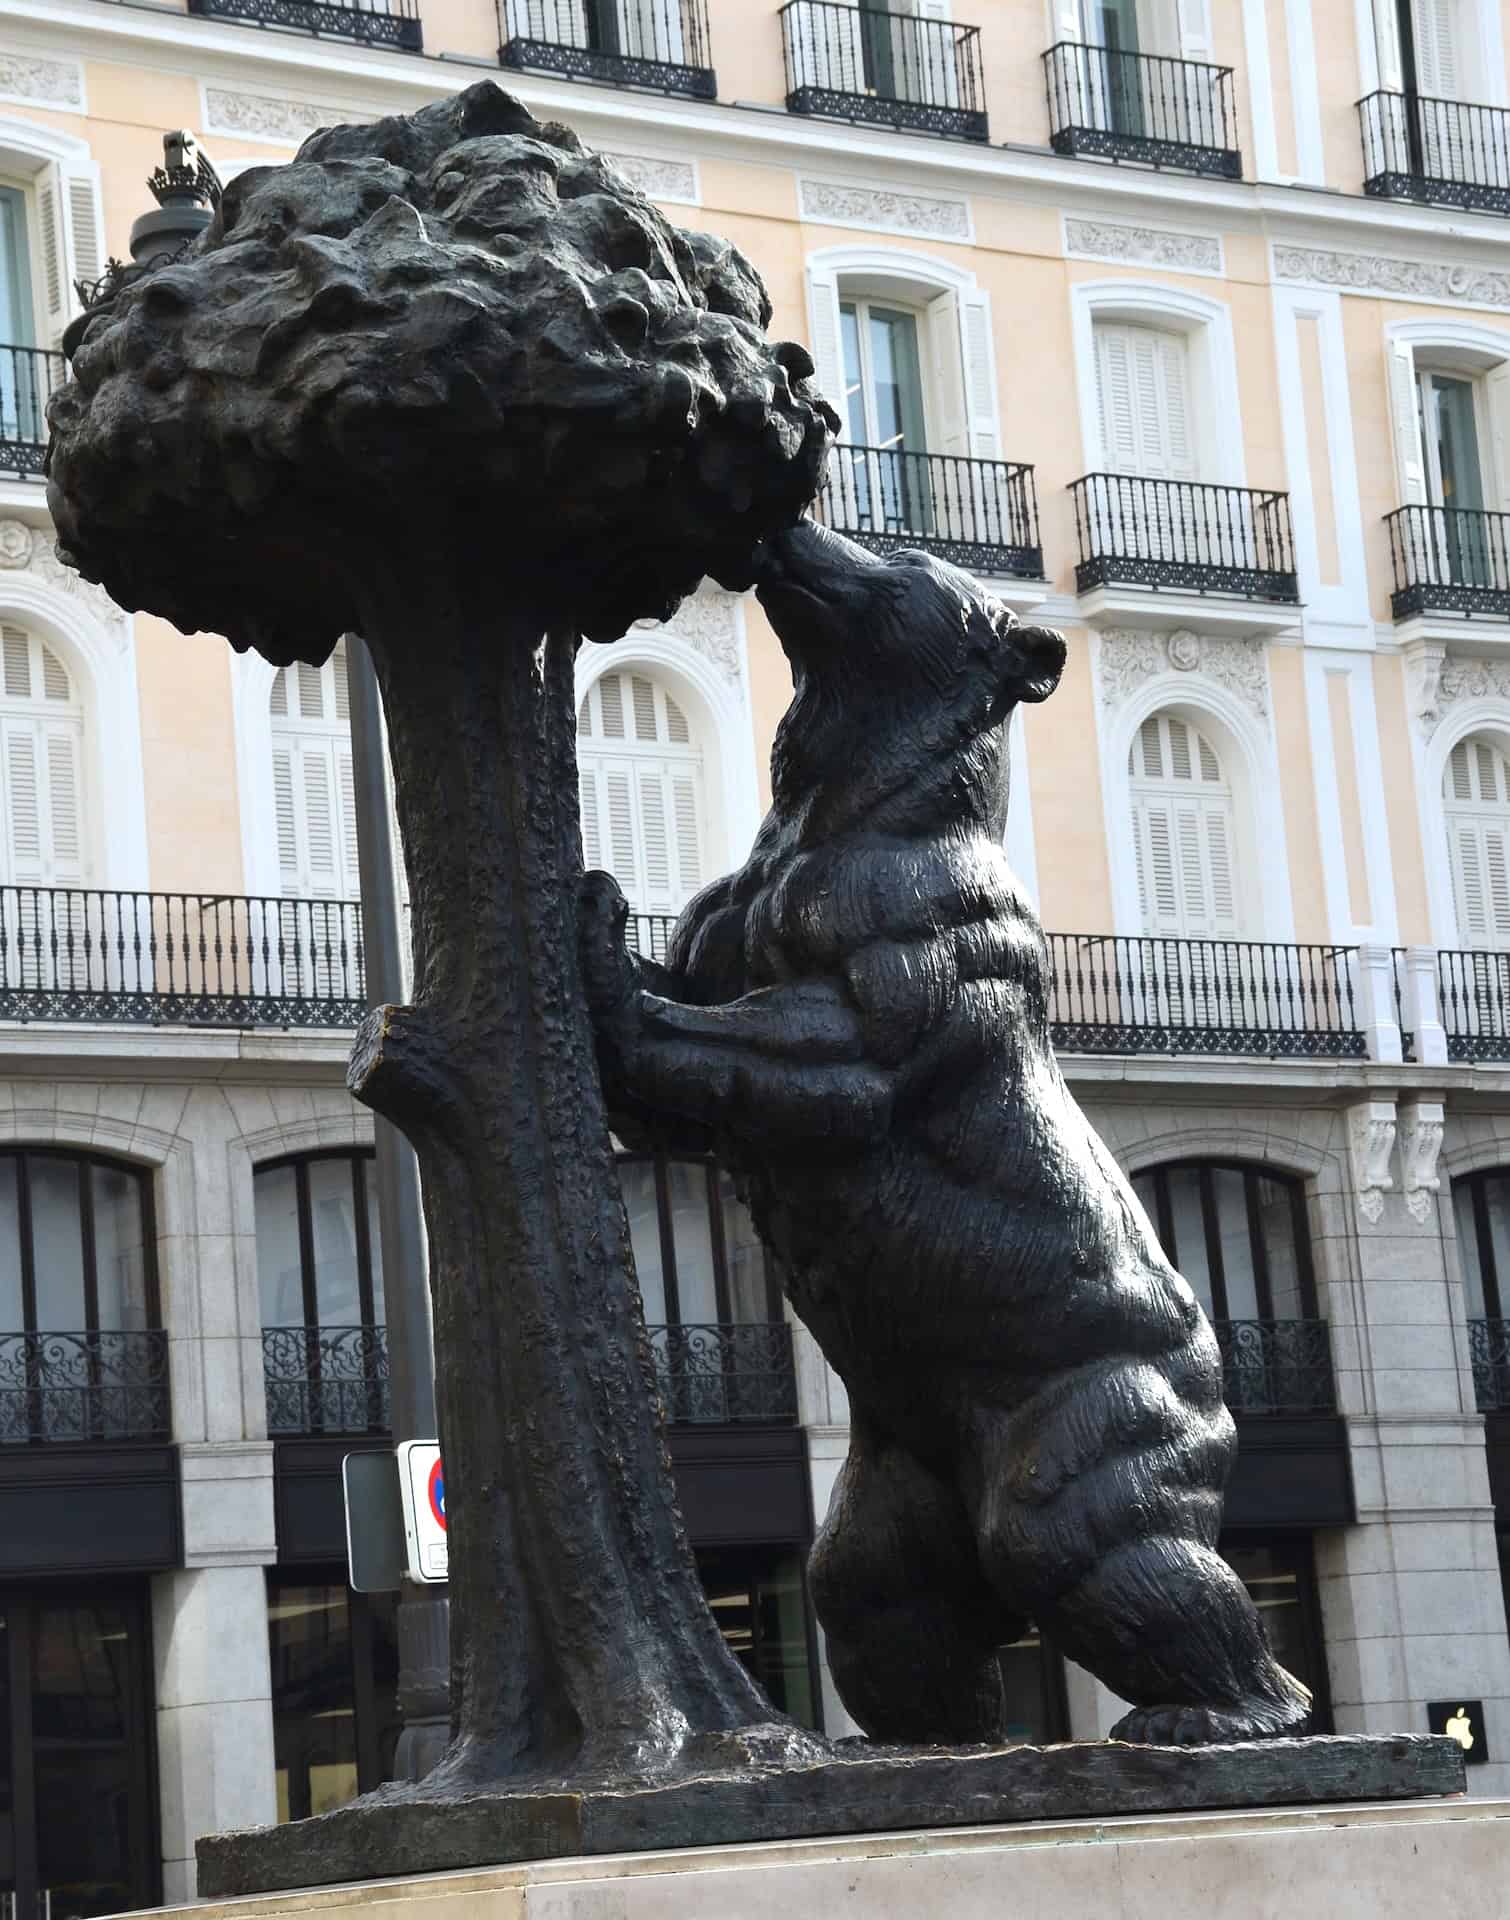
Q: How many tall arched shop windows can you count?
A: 5